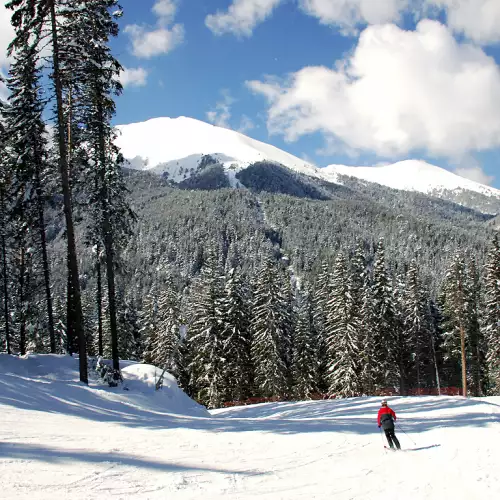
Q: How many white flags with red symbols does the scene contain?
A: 0